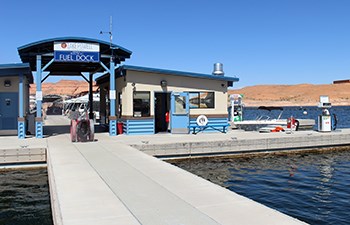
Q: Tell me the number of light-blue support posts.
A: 3